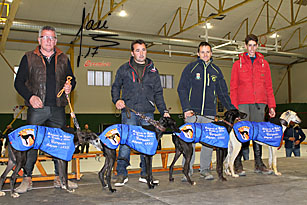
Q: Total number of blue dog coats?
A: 4